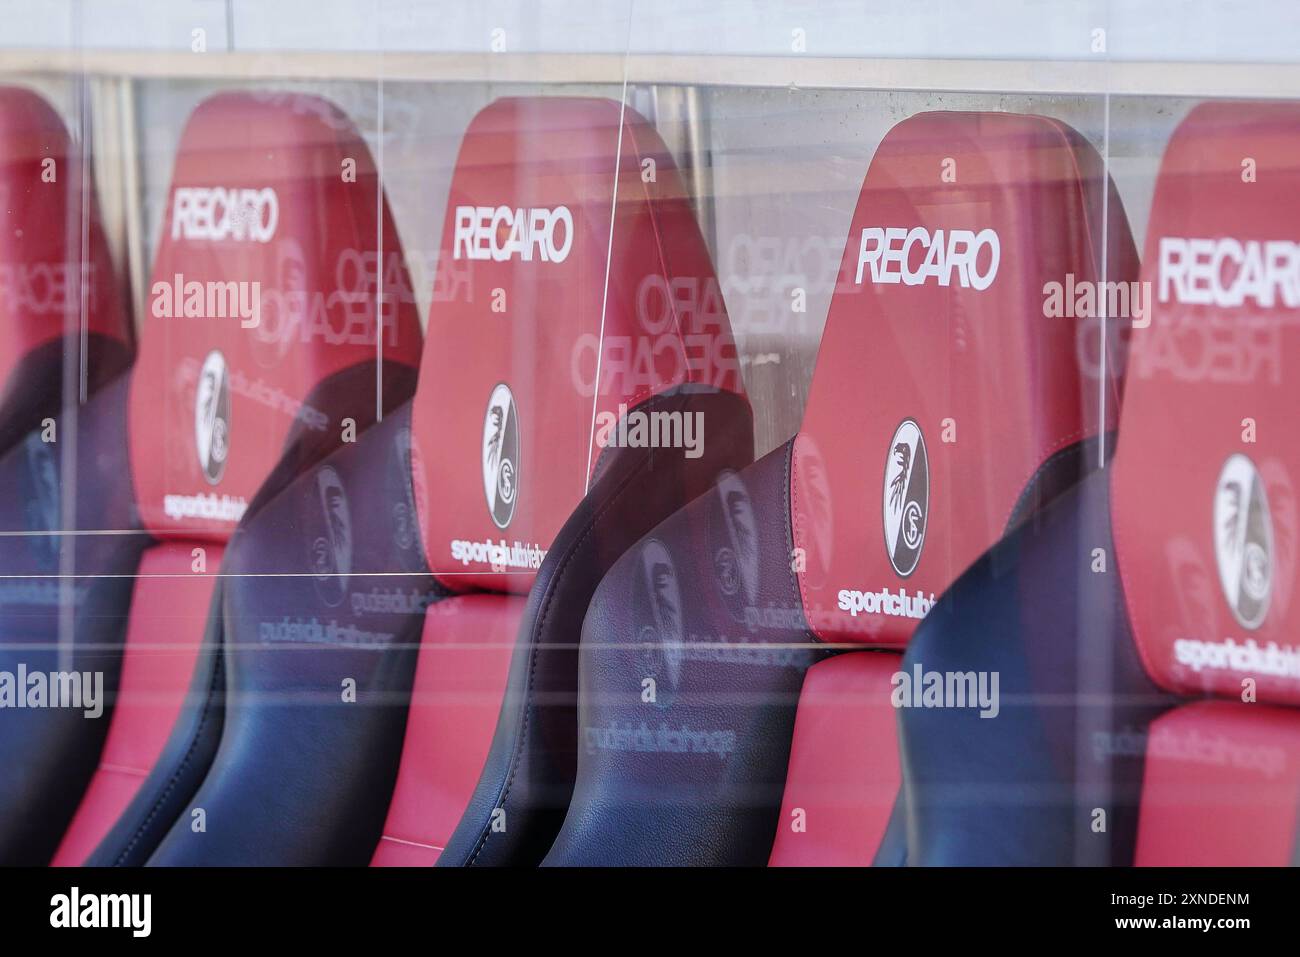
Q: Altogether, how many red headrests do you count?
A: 5